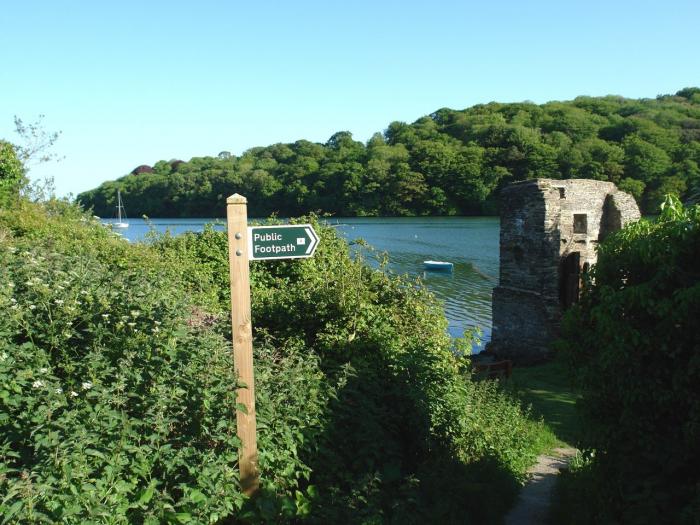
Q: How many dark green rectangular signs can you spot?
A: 1